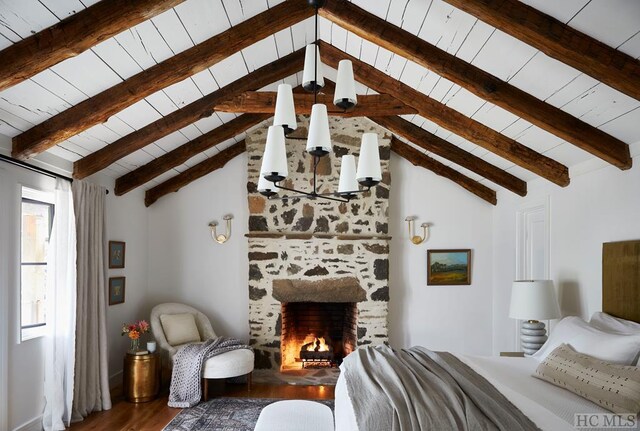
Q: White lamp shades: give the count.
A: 9